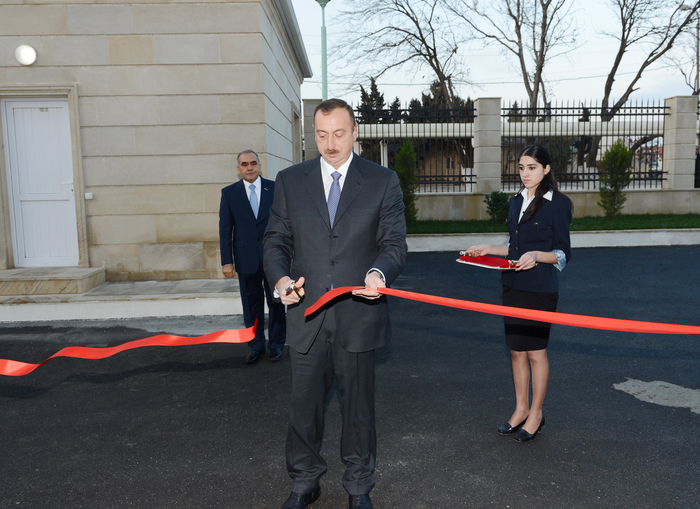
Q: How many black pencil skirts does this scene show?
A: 1